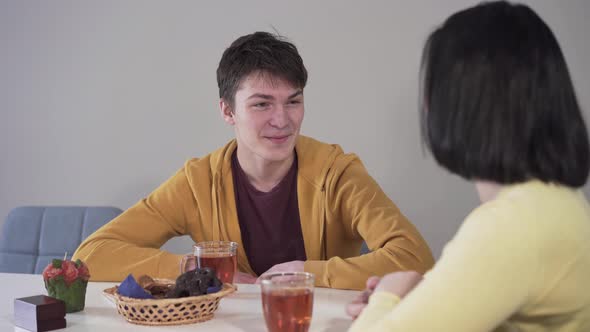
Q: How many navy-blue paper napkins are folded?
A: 1